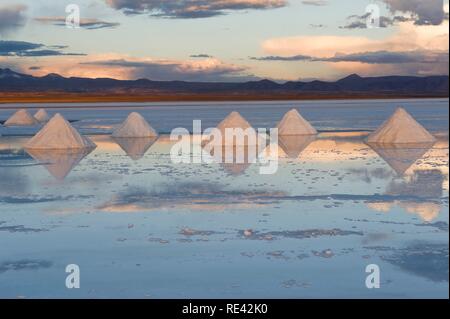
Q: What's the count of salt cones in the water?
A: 7